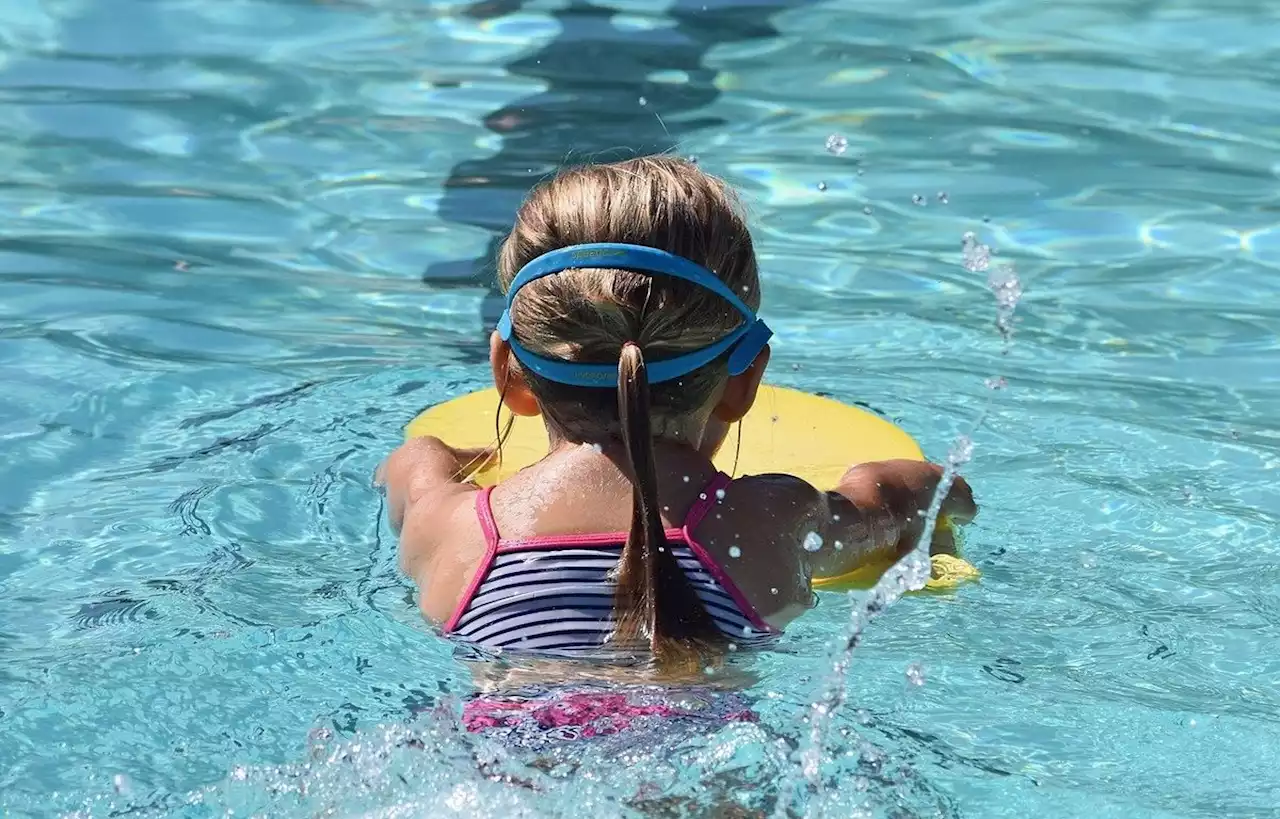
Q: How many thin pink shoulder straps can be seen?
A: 2